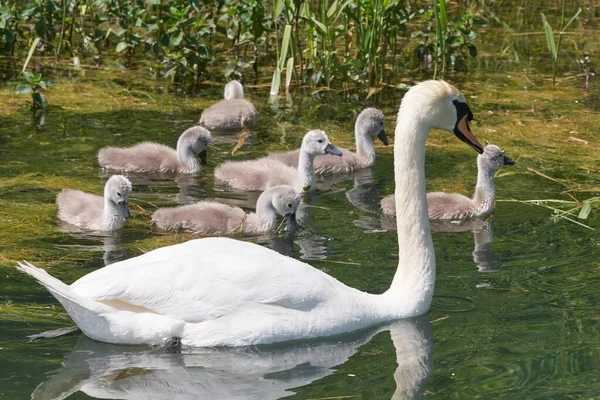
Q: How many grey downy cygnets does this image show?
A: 7